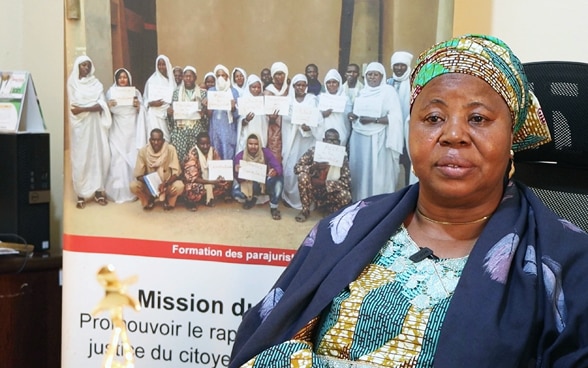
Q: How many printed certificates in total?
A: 12